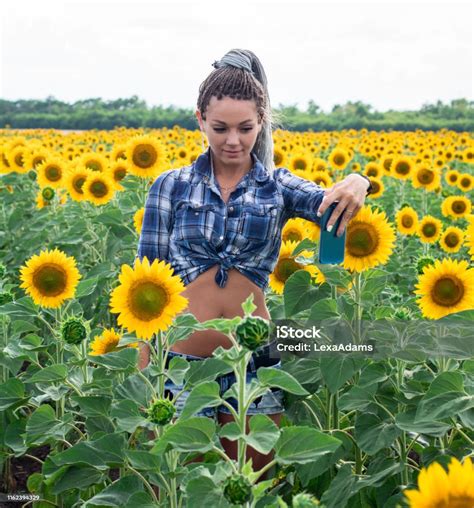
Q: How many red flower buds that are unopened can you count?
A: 0